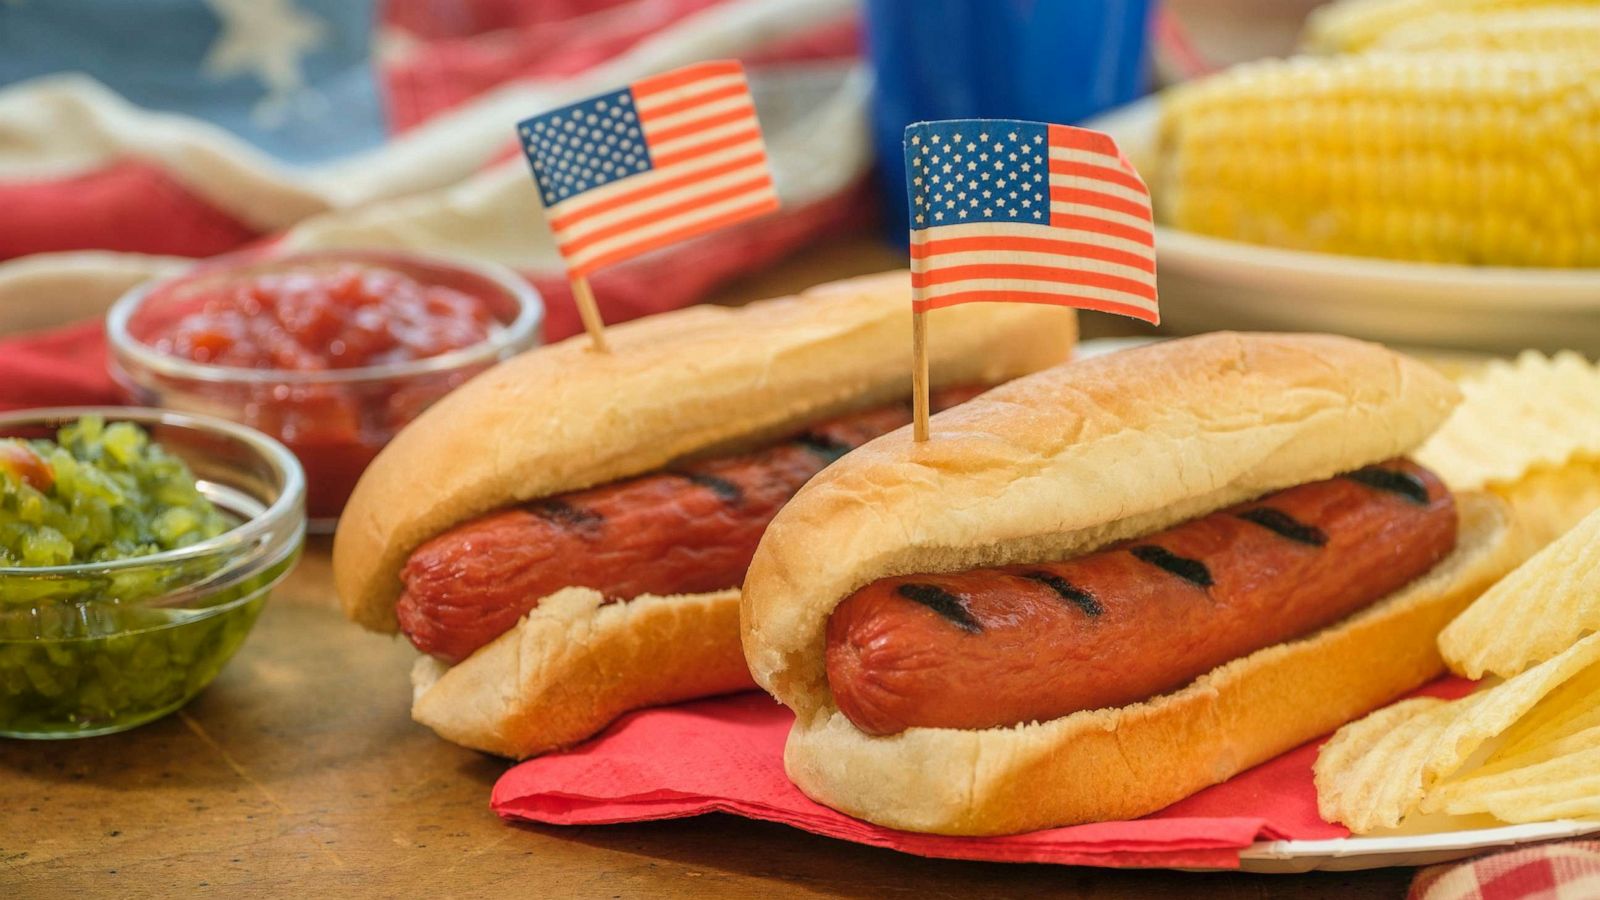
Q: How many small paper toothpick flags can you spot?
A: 2